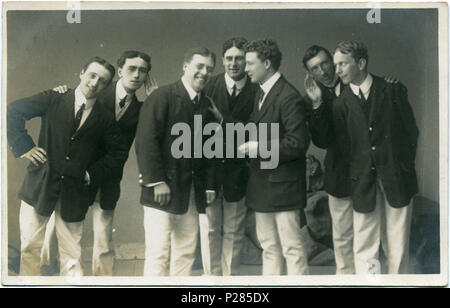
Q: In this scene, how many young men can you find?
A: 7